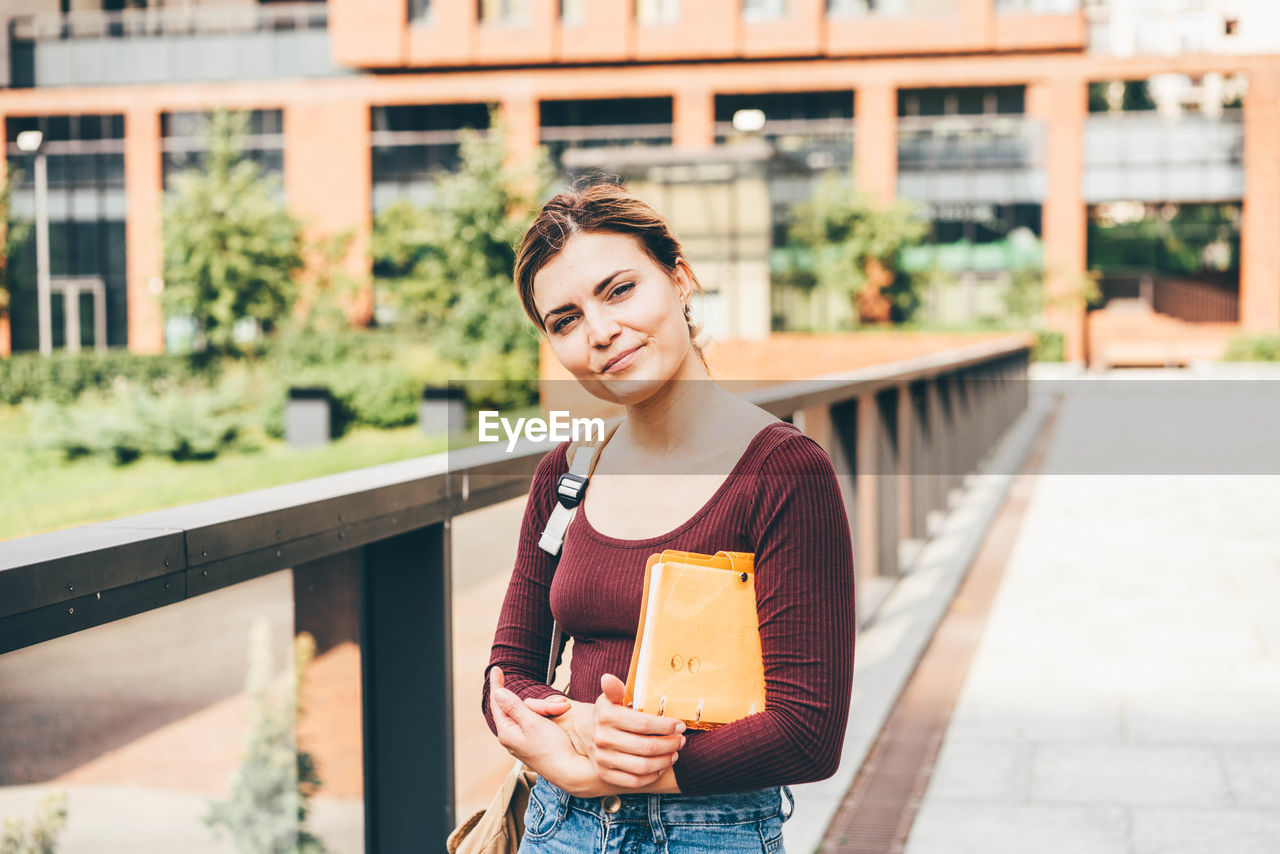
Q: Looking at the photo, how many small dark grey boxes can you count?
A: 2